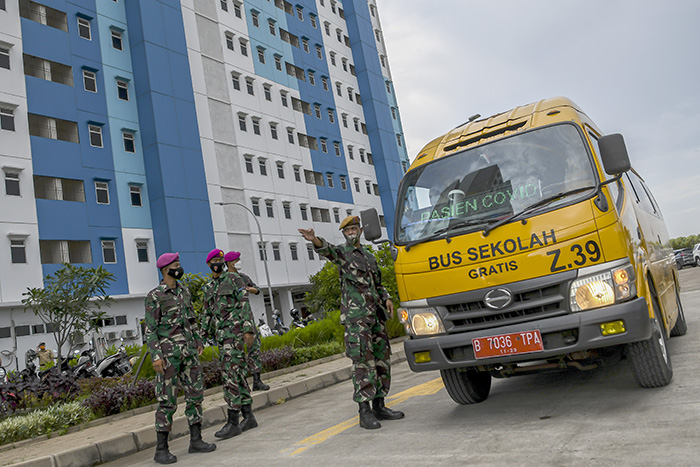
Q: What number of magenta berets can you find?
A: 3